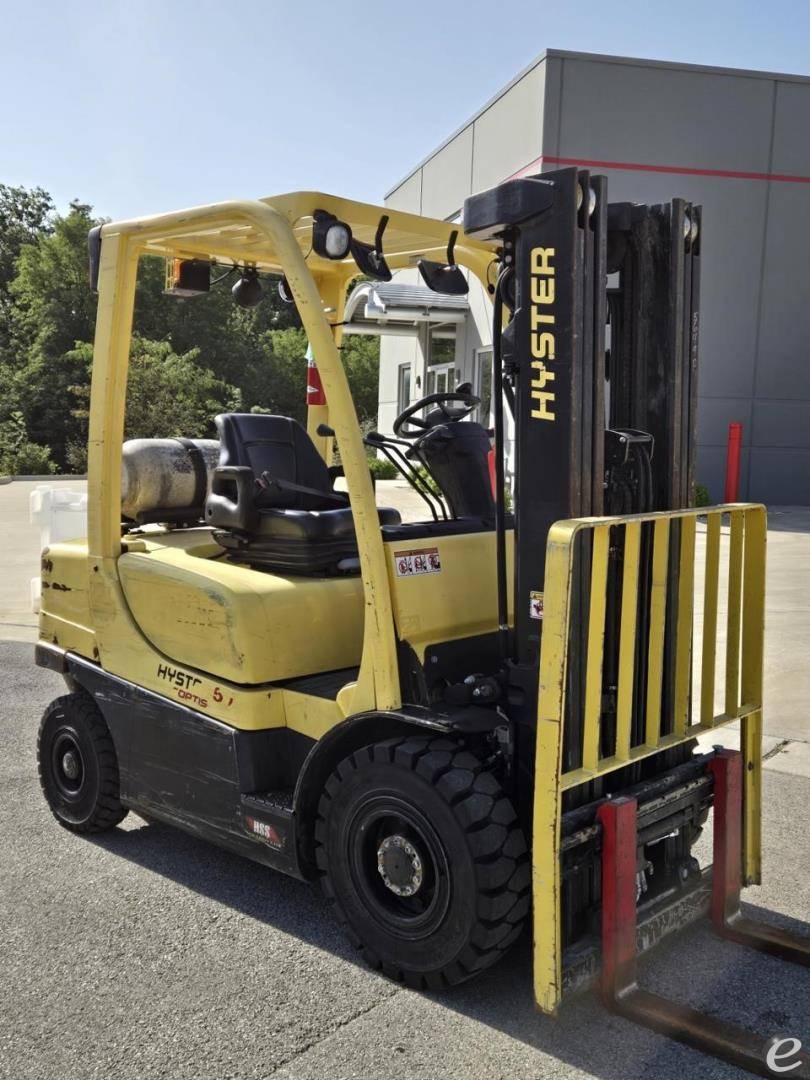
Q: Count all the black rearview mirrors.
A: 2